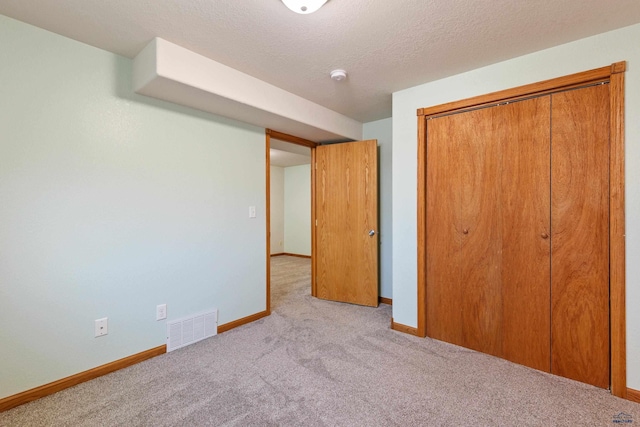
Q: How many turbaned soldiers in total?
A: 0